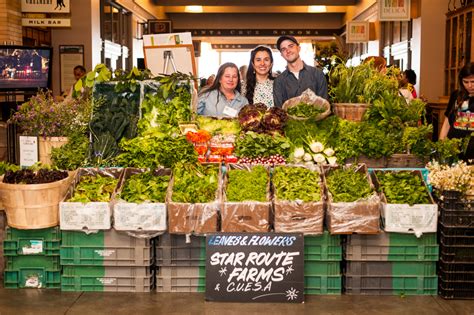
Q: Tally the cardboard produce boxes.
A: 7